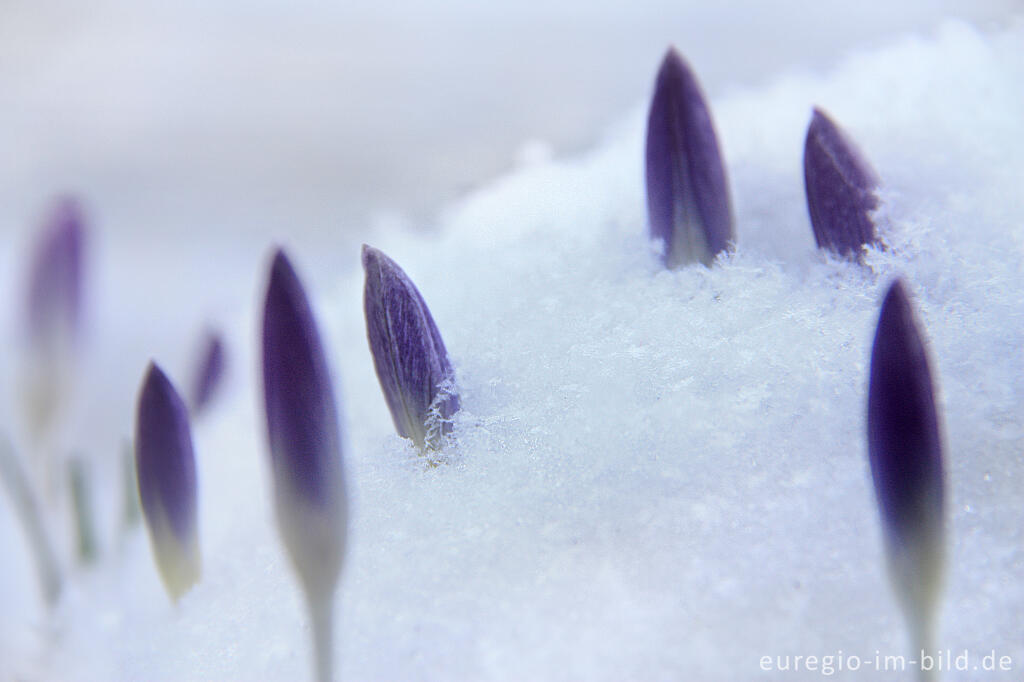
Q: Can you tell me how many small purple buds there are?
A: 8